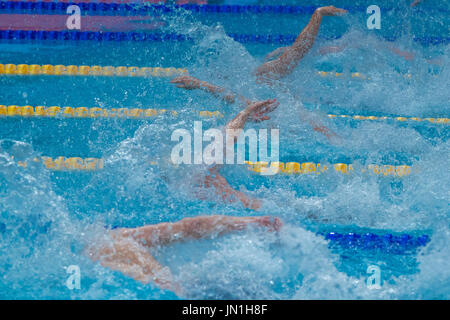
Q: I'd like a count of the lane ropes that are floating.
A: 6